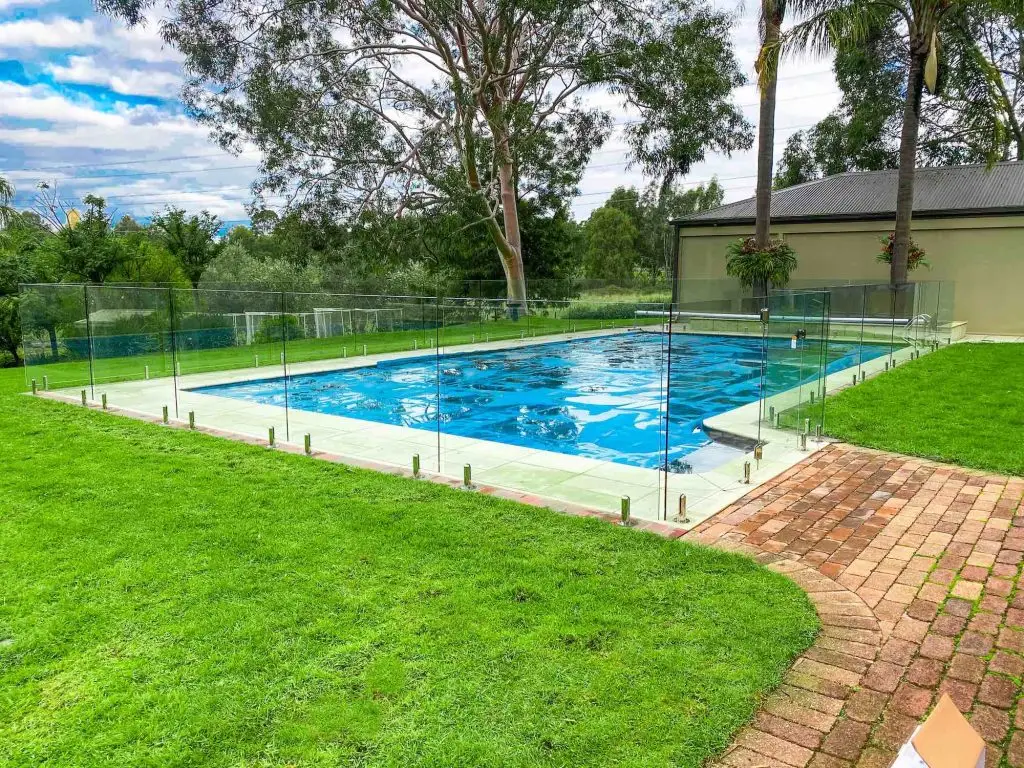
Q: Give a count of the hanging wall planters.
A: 2